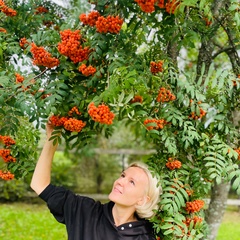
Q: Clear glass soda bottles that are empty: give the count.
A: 0